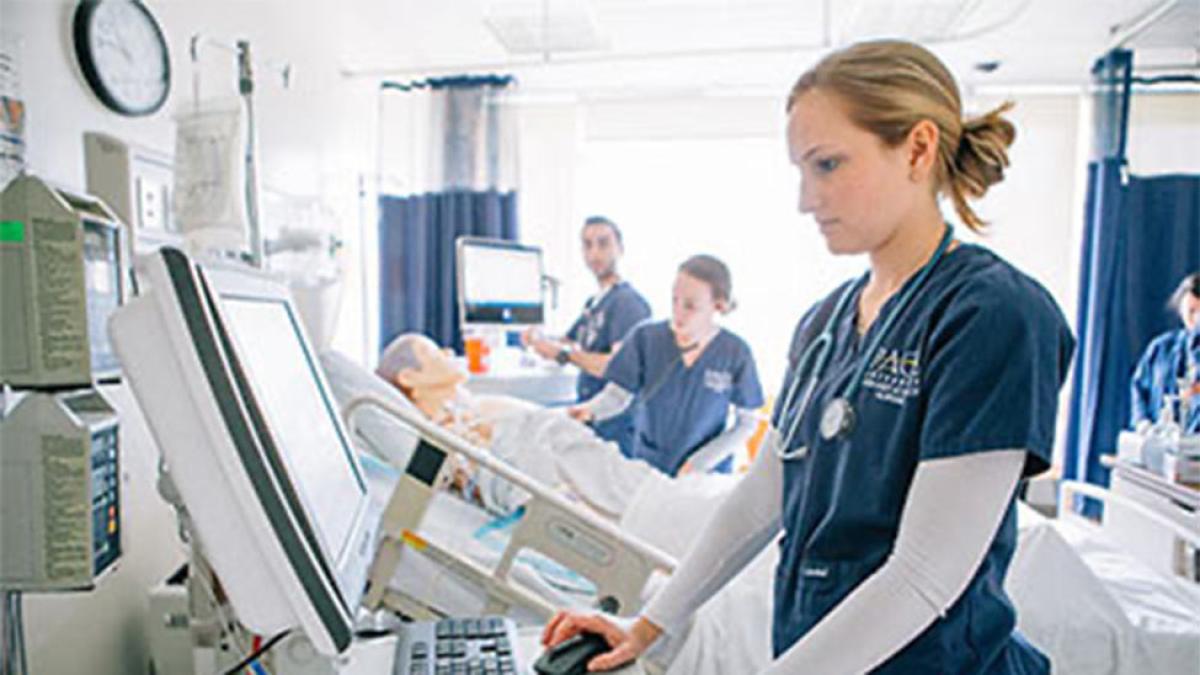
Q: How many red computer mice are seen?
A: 0